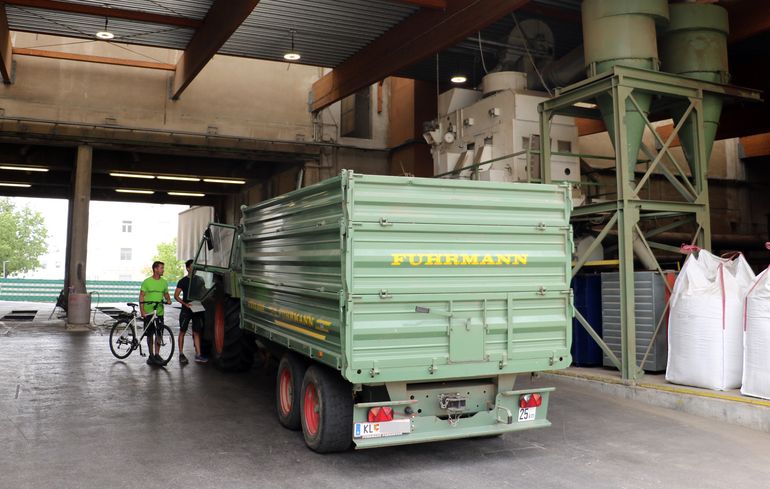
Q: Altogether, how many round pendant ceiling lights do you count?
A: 3